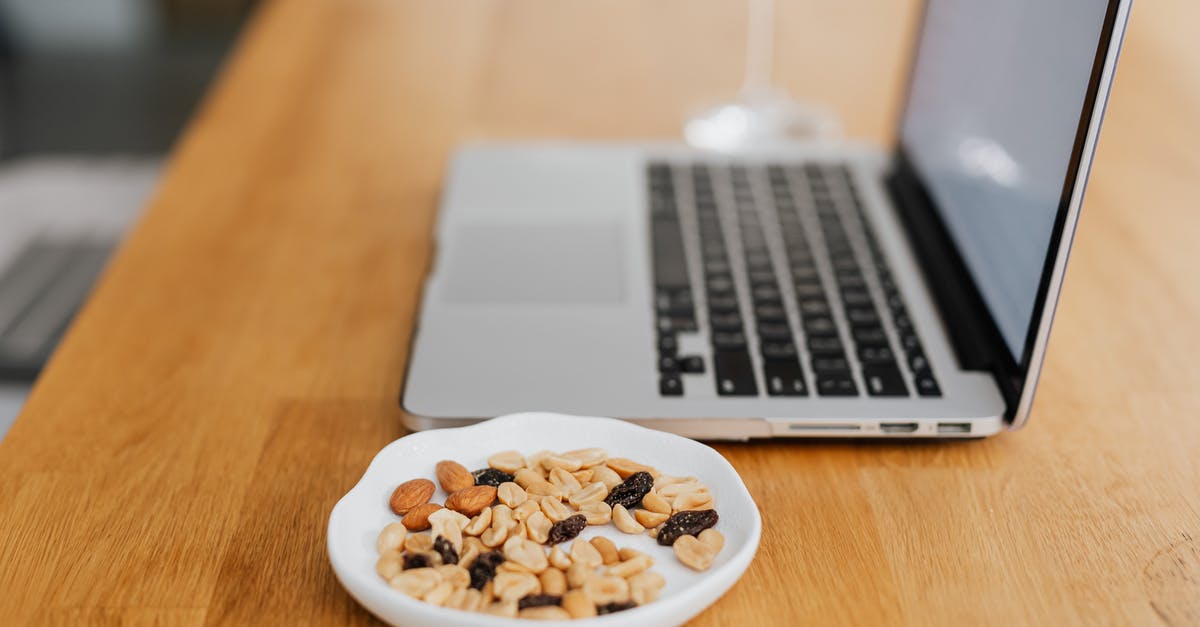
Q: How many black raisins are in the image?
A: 9